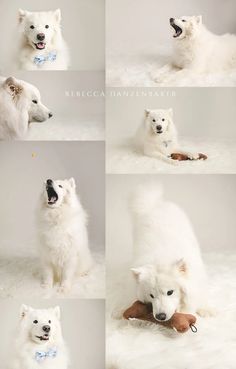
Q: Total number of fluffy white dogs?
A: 7